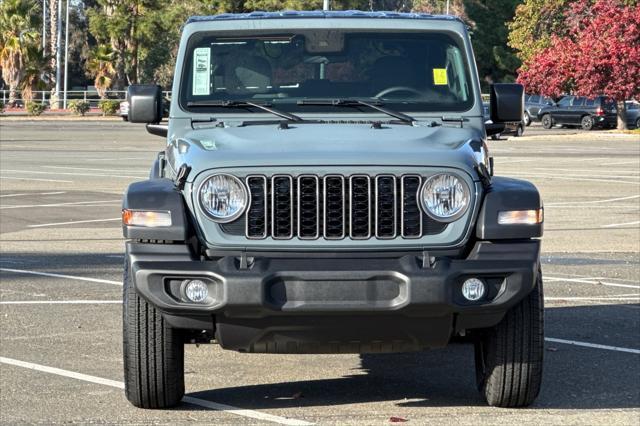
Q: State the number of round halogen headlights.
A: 2